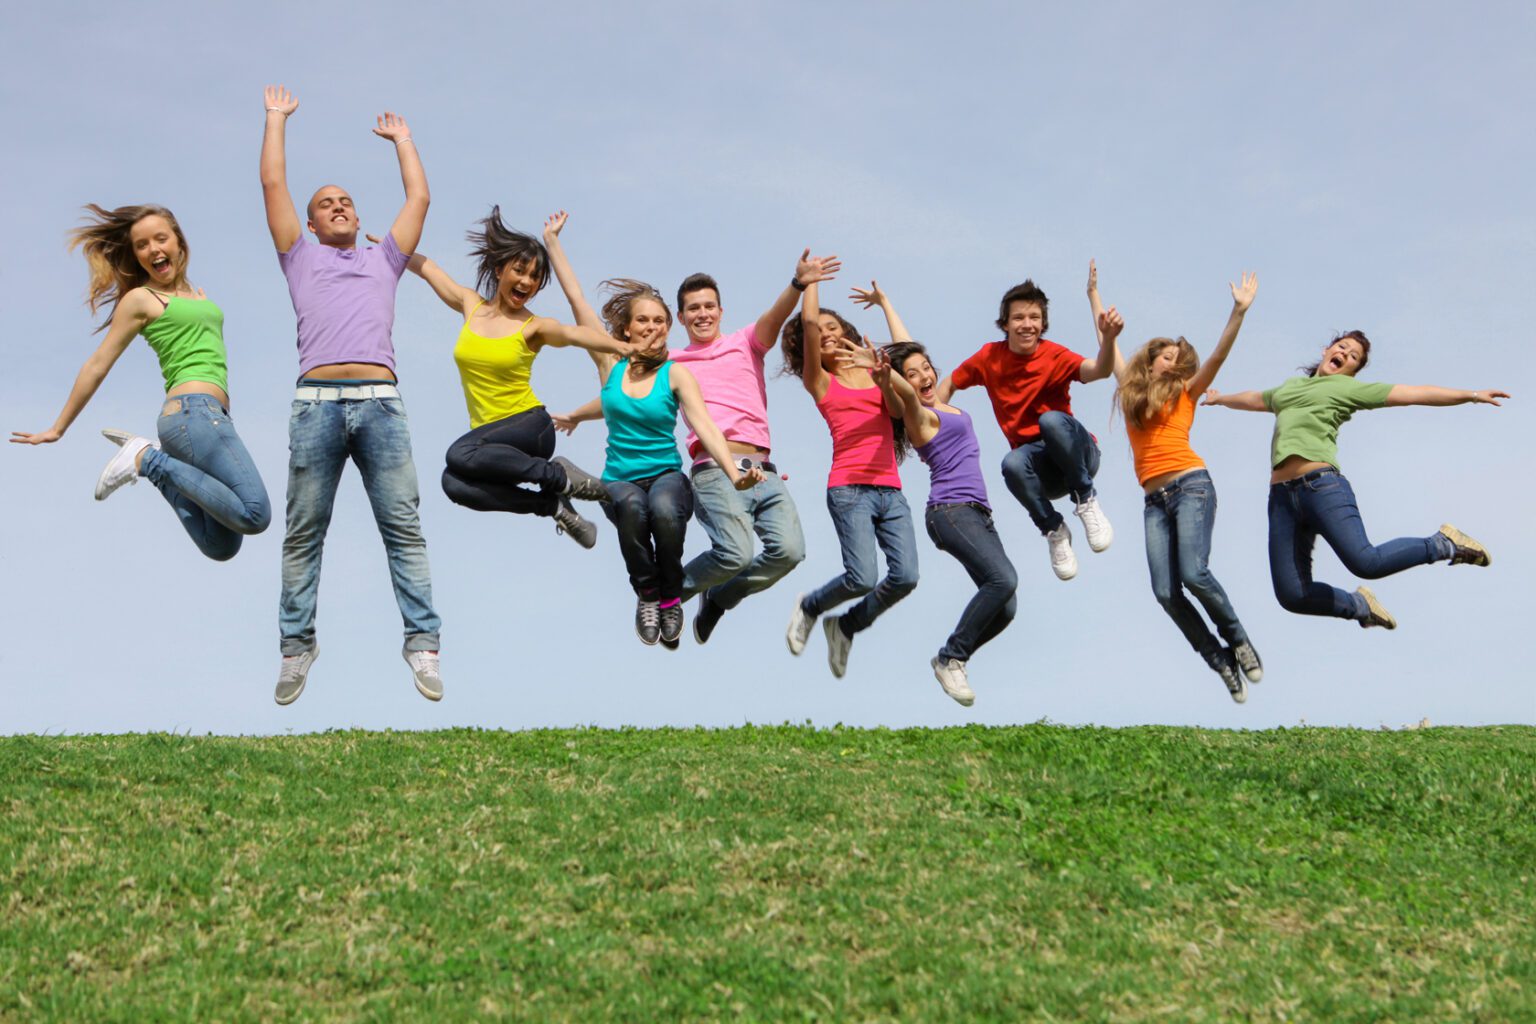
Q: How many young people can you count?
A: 10